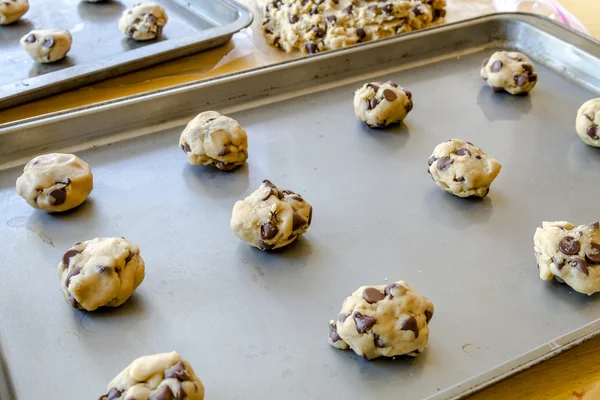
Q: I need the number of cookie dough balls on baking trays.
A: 14